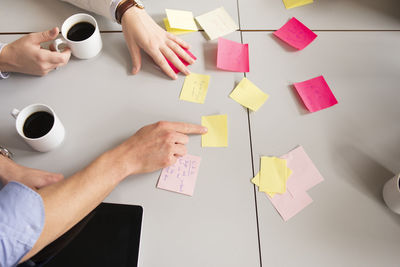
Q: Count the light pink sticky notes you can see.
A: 3